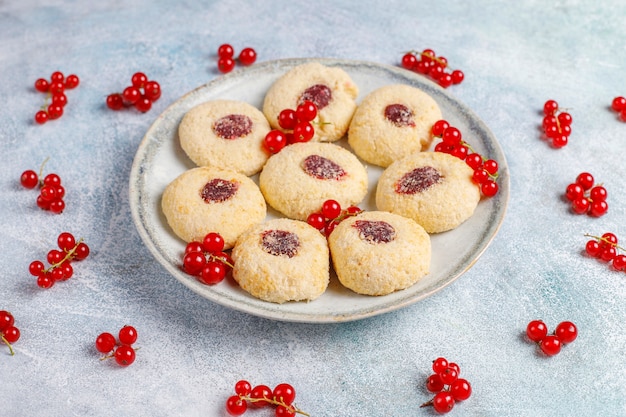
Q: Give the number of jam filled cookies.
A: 8